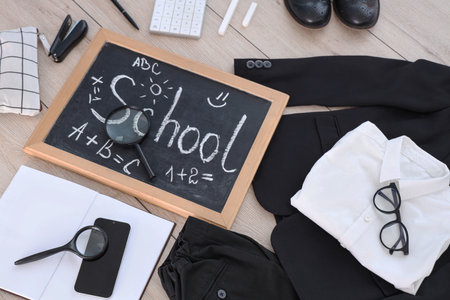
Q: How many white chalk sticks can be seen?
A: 2